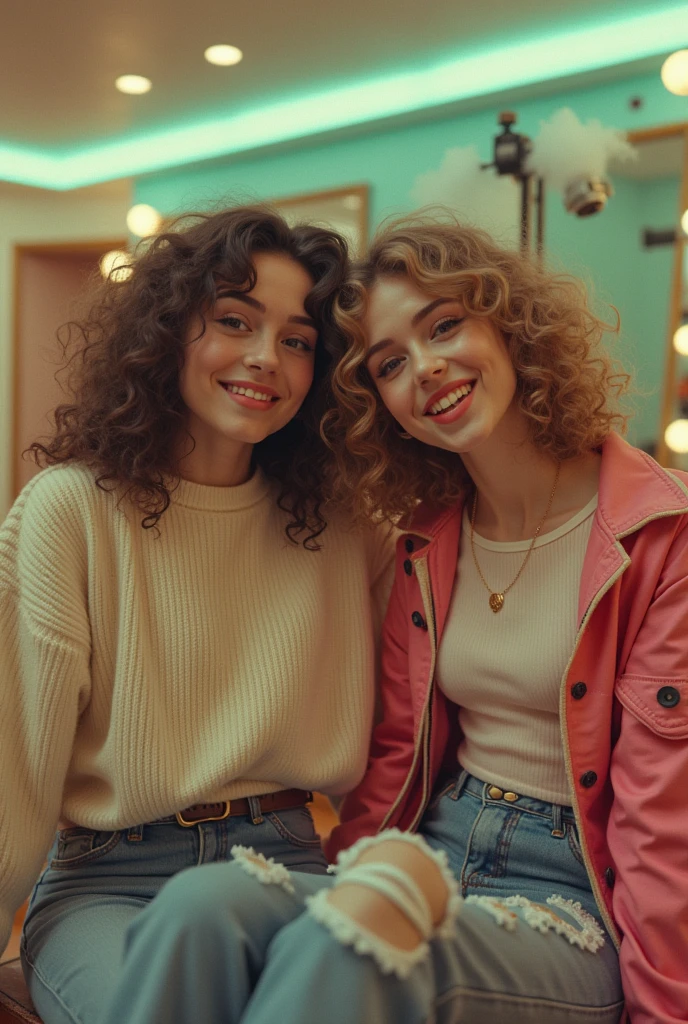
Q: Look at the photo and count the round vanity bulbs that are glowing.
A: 6